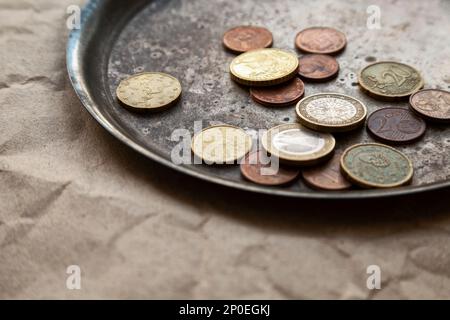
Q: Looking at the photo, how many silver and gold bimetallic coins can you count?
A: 2